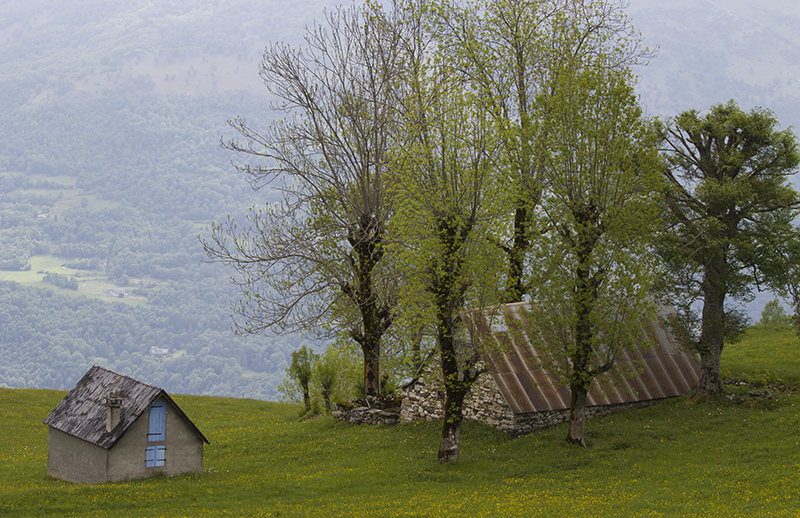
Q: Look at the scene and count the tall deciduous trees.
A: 5